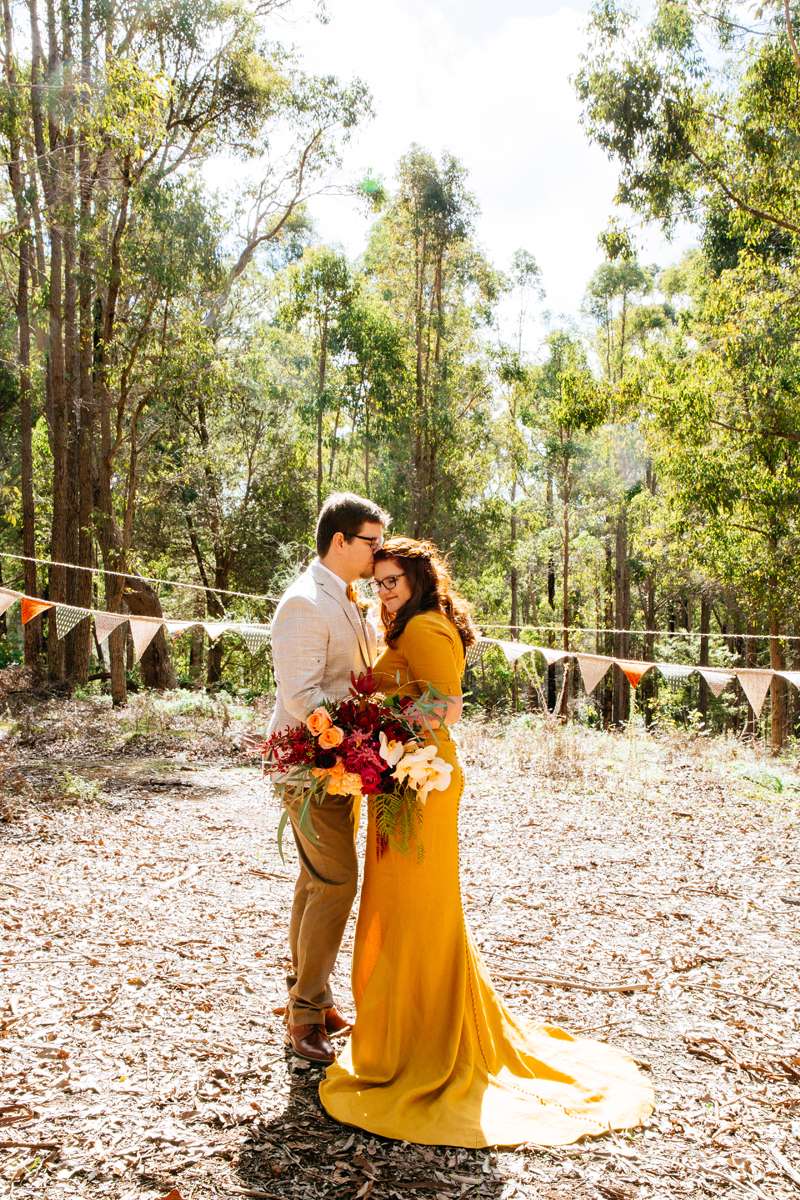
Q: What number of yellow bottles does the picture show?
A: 0